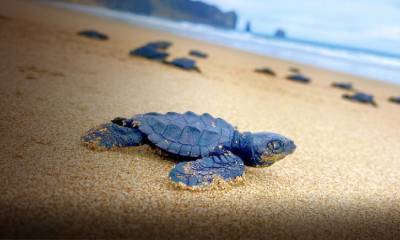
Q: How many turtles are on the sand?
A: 12